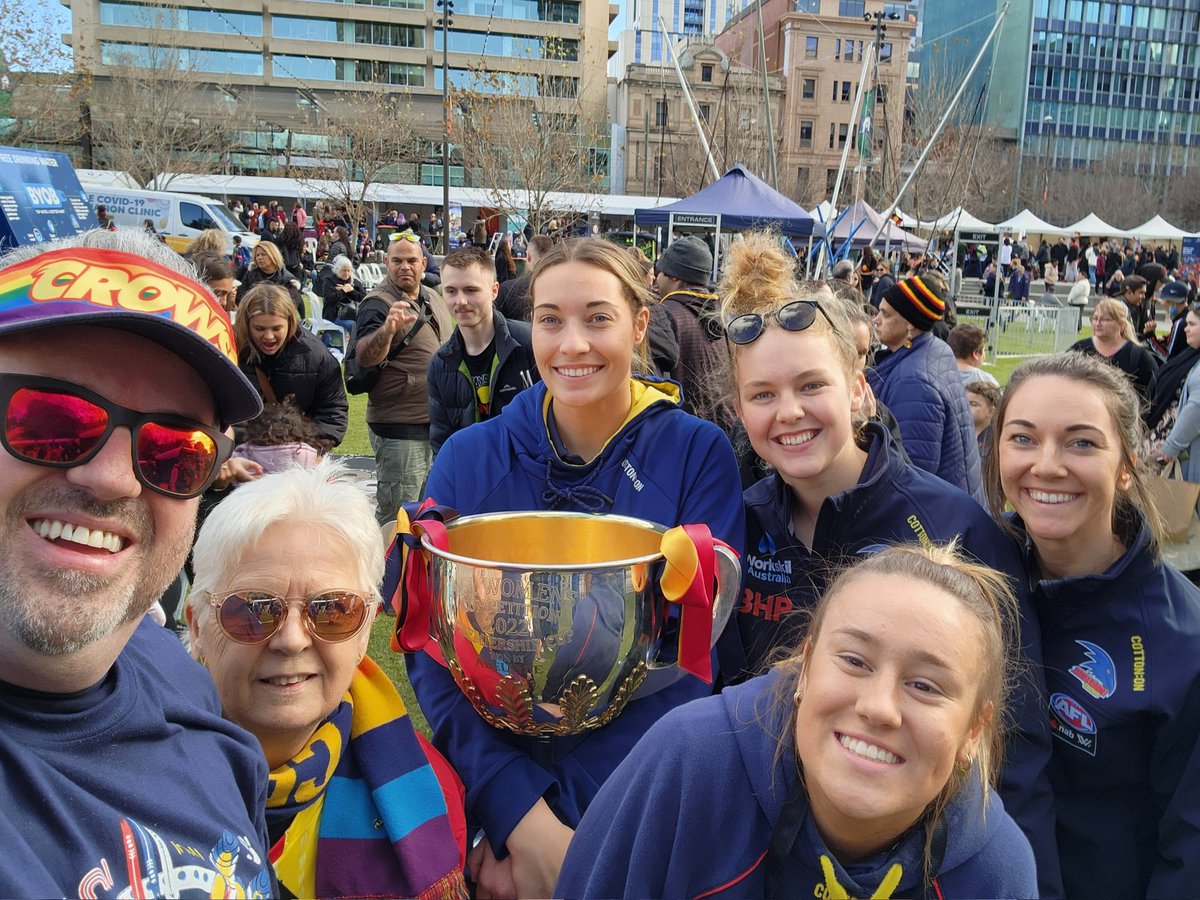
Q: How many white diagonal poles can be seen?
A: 3